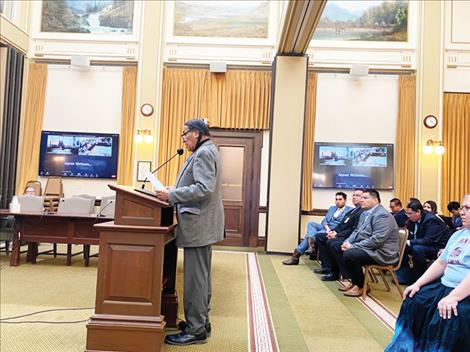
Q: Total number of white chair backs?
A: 4